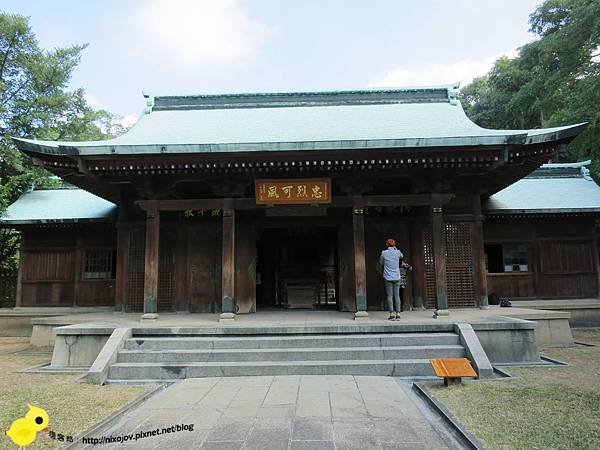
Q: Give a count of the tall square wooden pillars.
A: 4